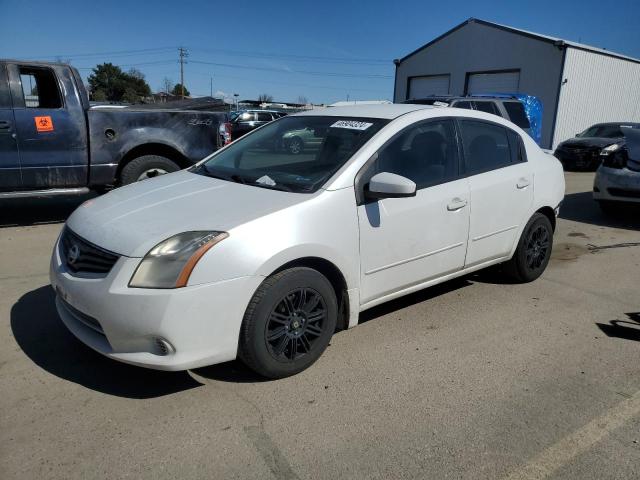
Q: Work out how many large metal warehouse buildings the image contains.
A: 1